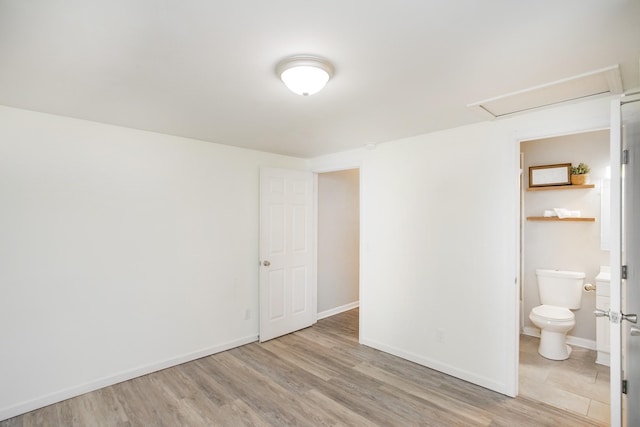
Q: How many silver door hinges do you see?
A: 3